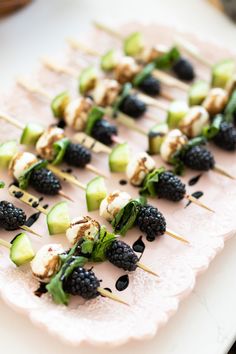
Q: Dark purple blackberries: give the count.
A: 13